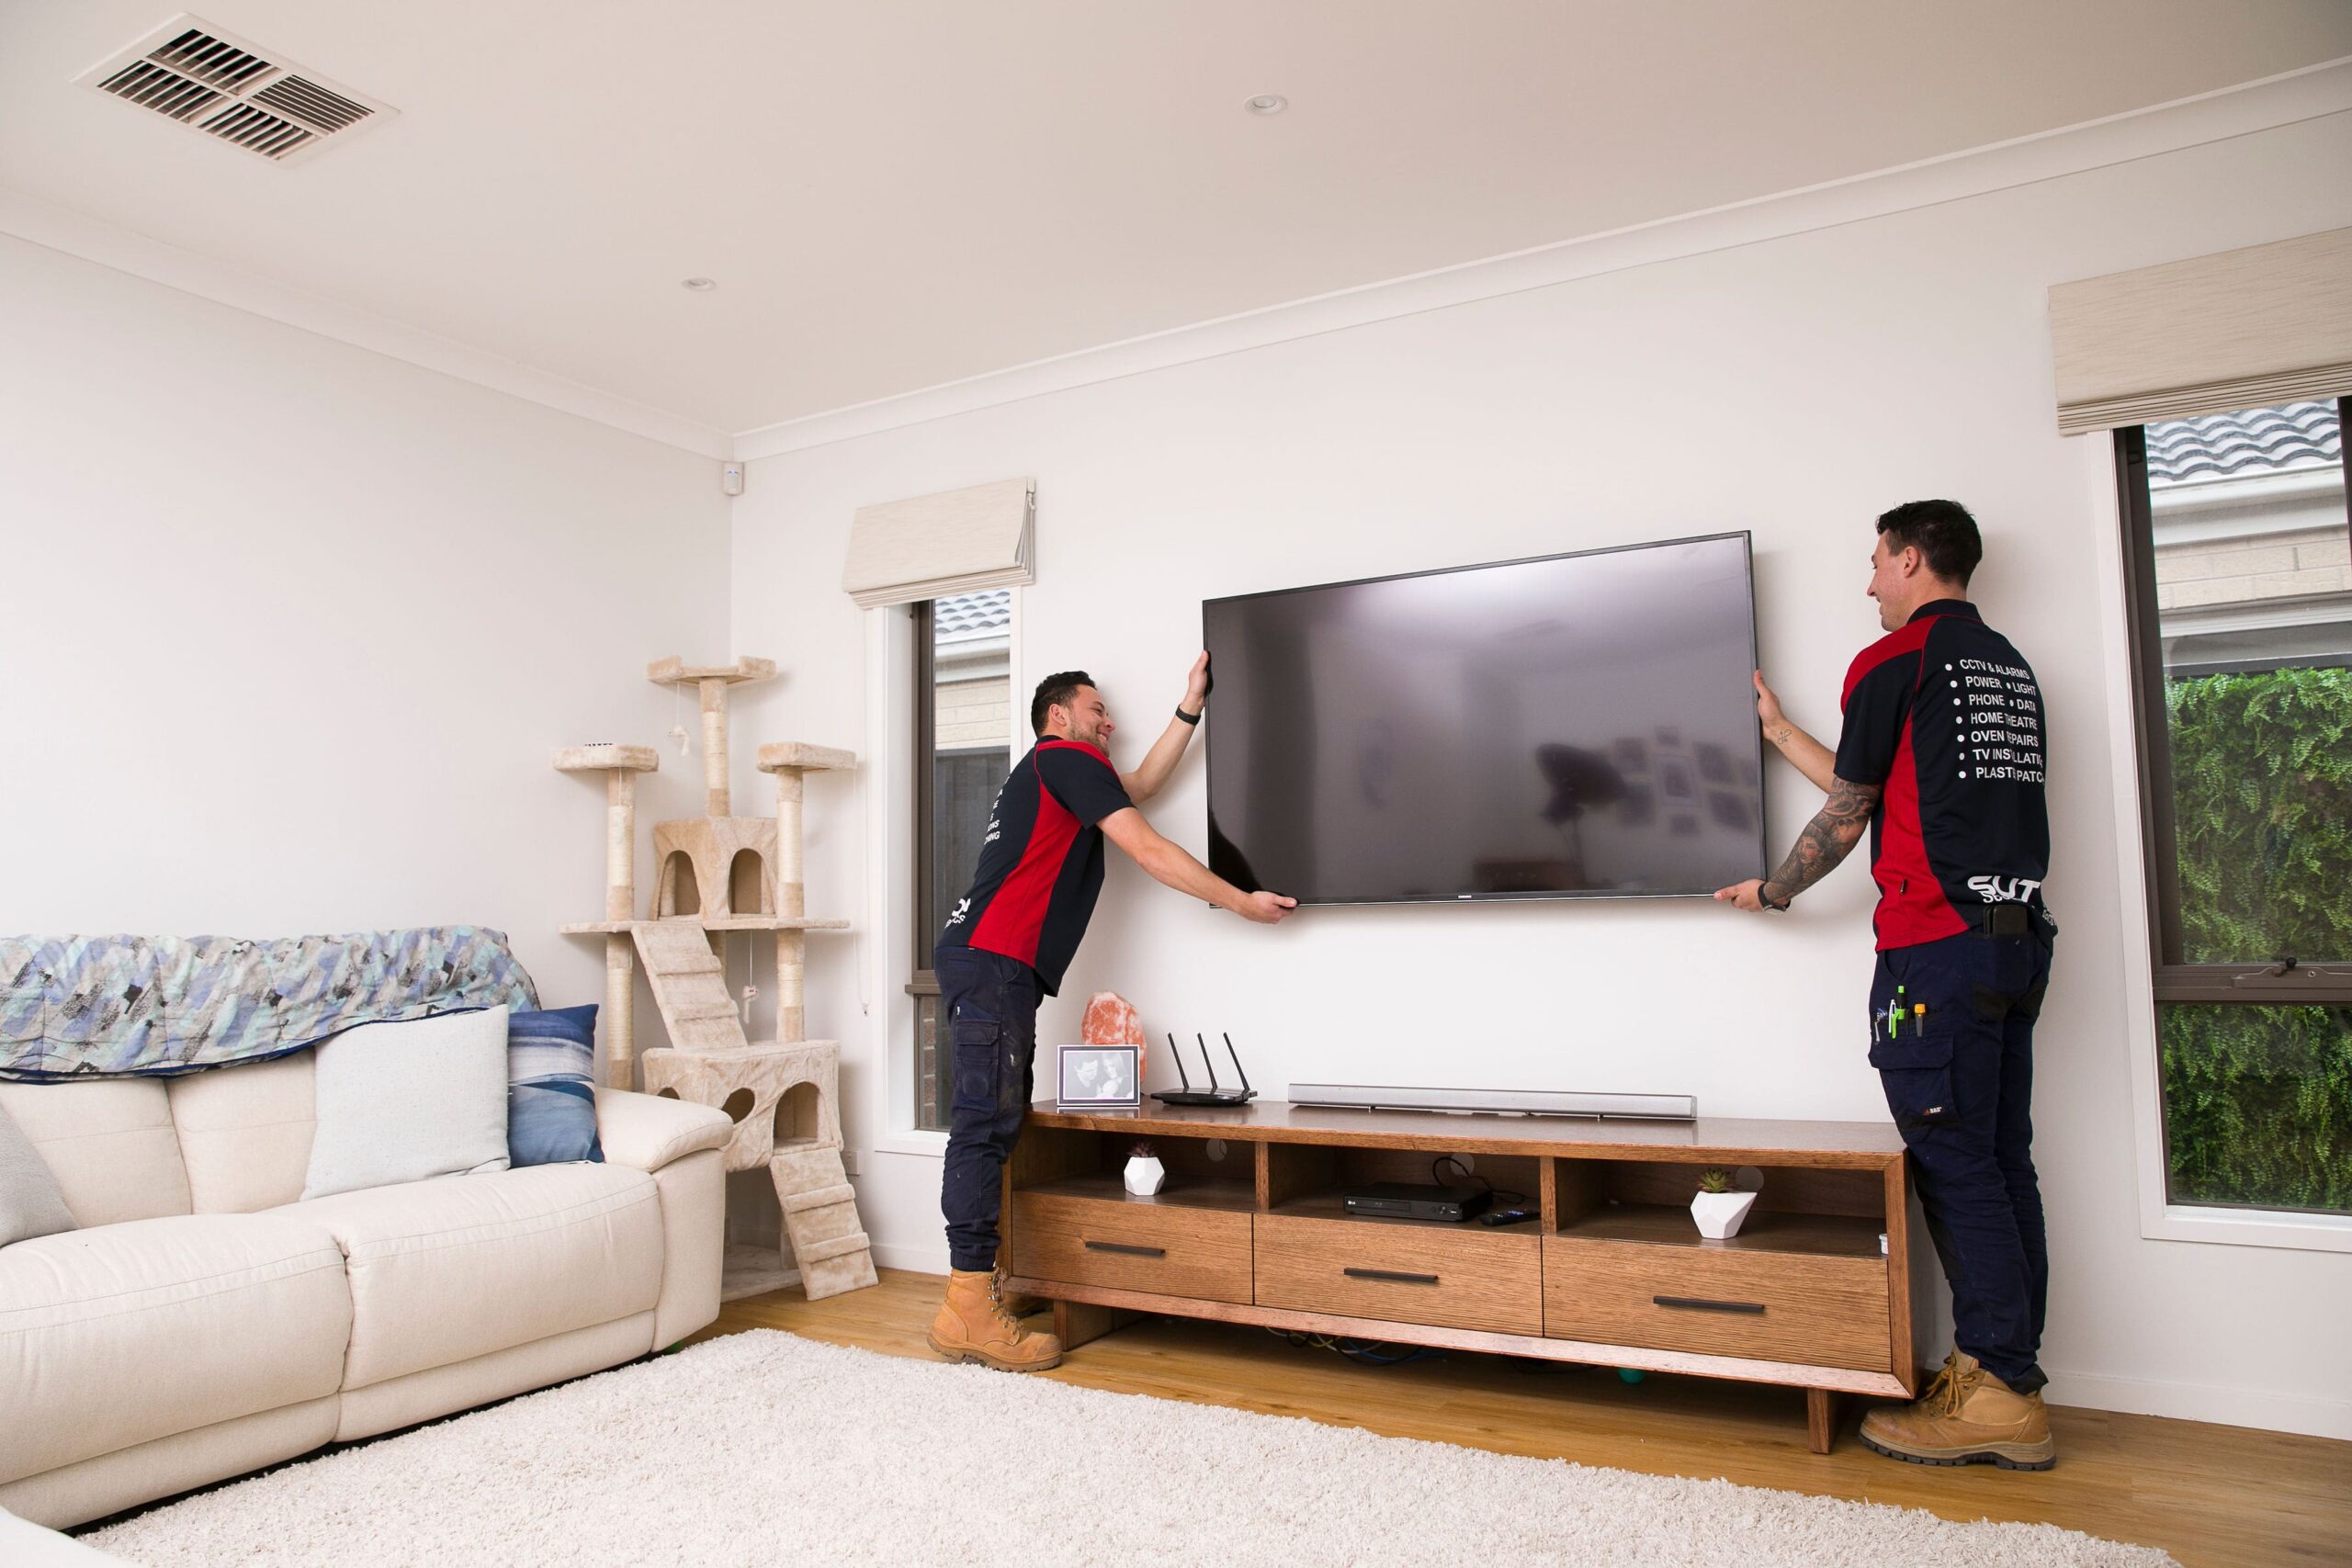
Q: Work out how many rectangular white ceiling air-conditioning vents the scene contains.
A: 1